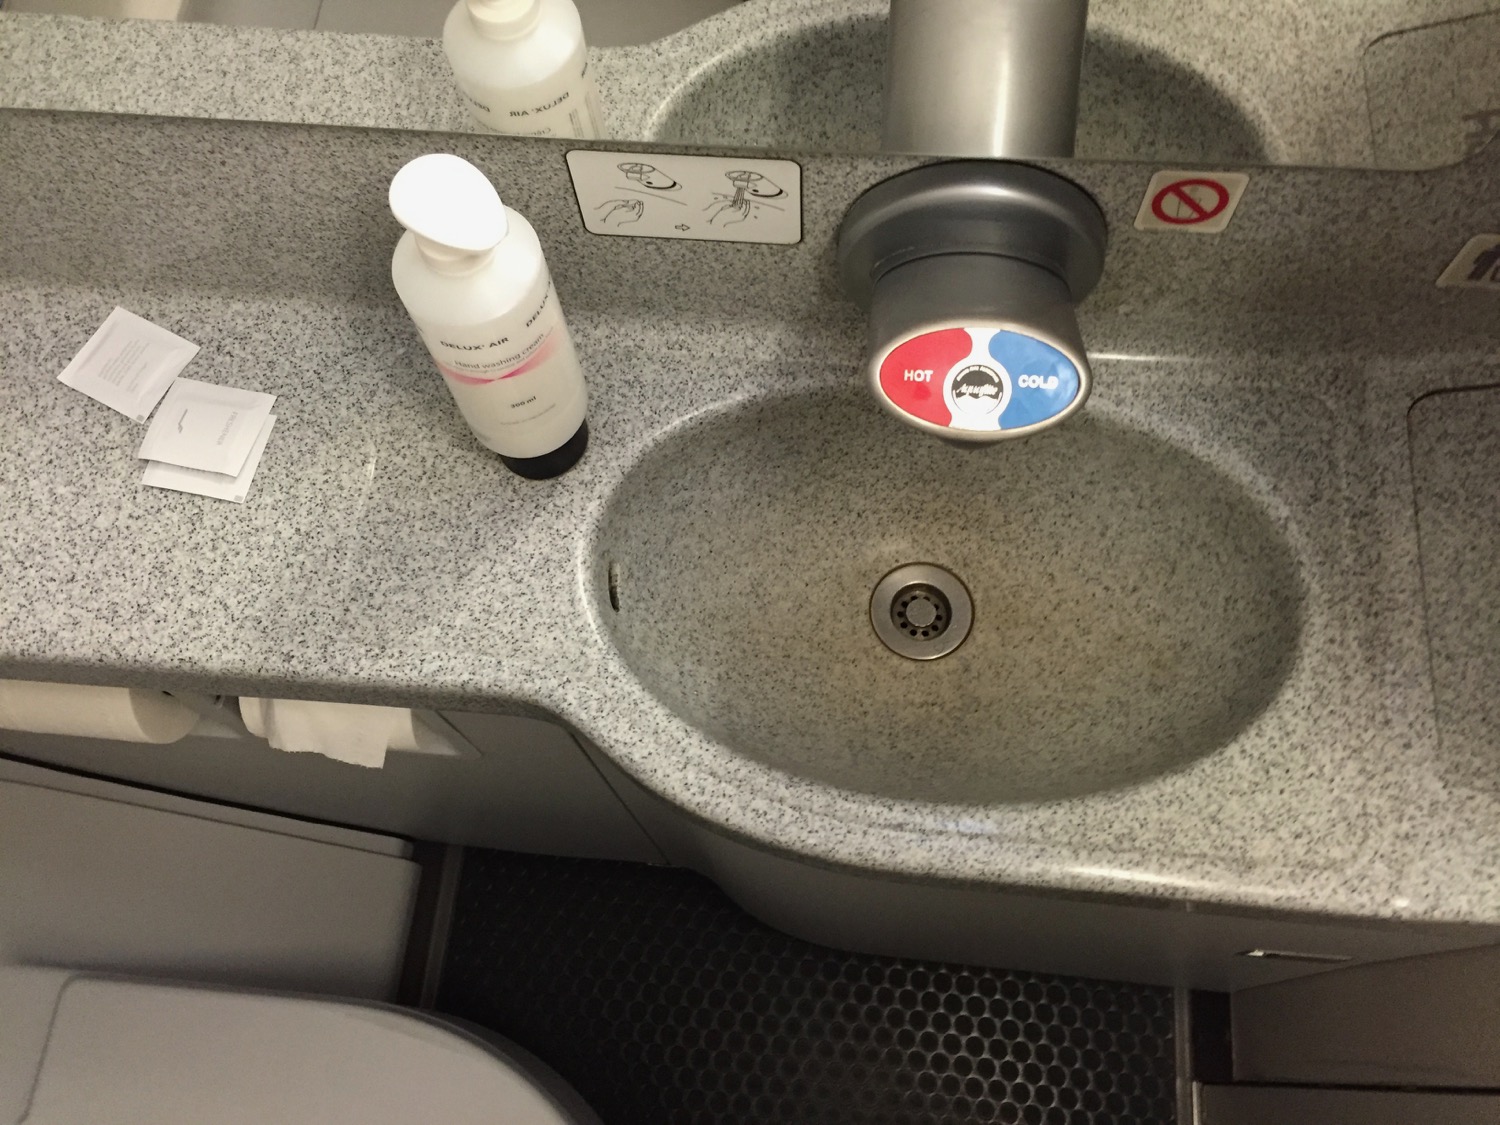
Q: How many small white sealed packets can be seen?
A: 3